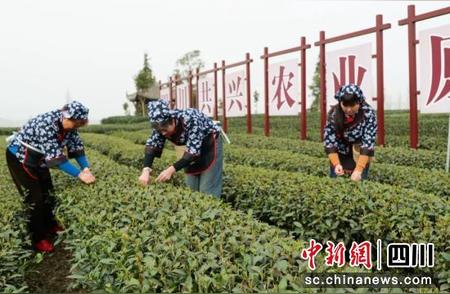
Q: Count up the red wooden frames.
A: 7